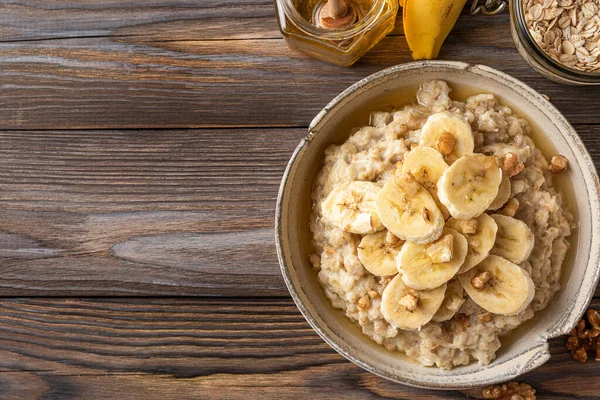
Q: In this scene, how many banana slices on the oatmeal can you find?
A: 13